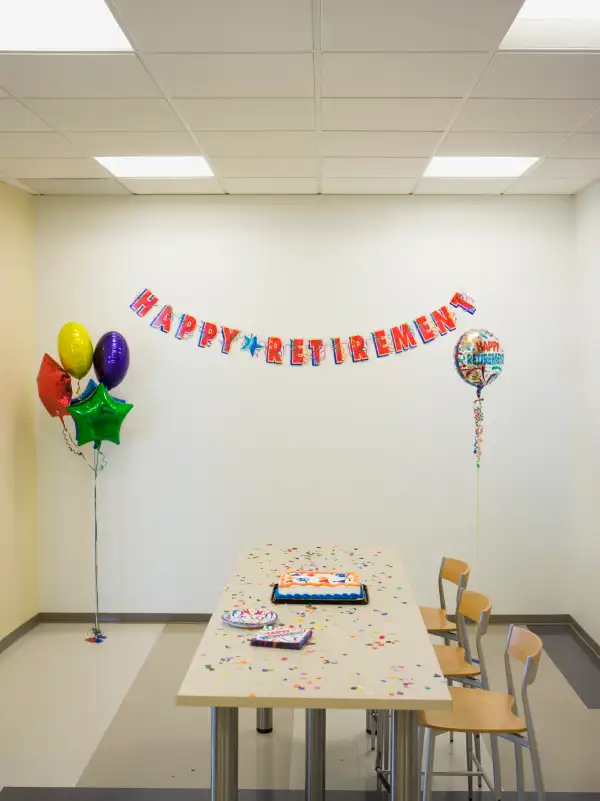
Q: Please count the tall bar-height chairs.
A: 3